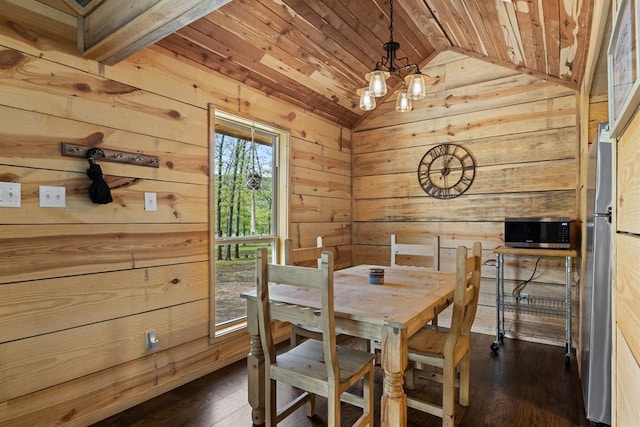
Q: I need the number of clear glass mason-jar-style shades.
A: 4